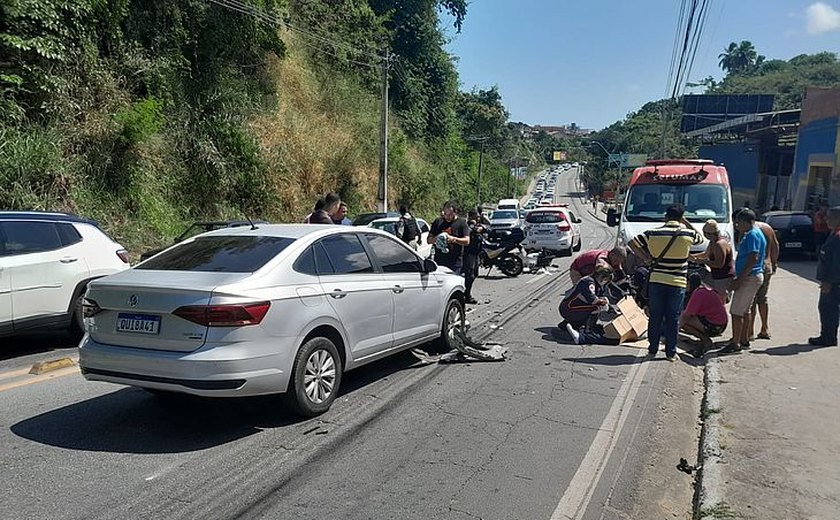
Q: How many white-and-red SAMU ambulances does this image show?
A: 1